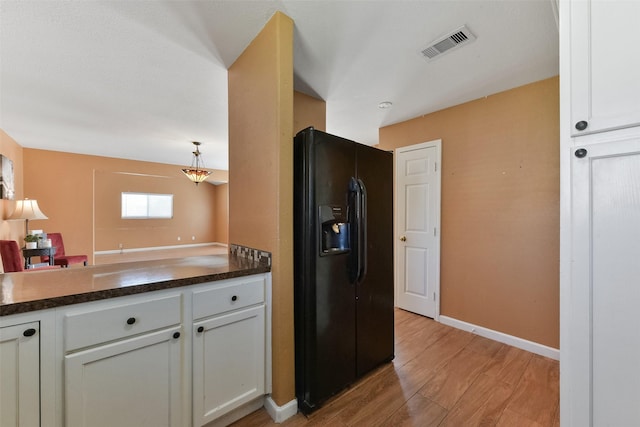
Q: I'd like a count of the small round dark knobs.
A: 7